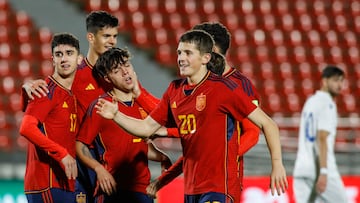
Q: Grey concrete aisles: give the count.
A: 1